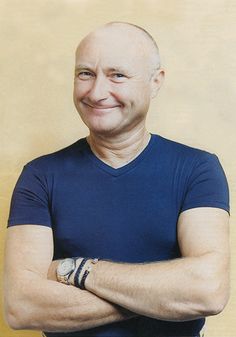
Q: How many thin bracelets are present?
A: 2